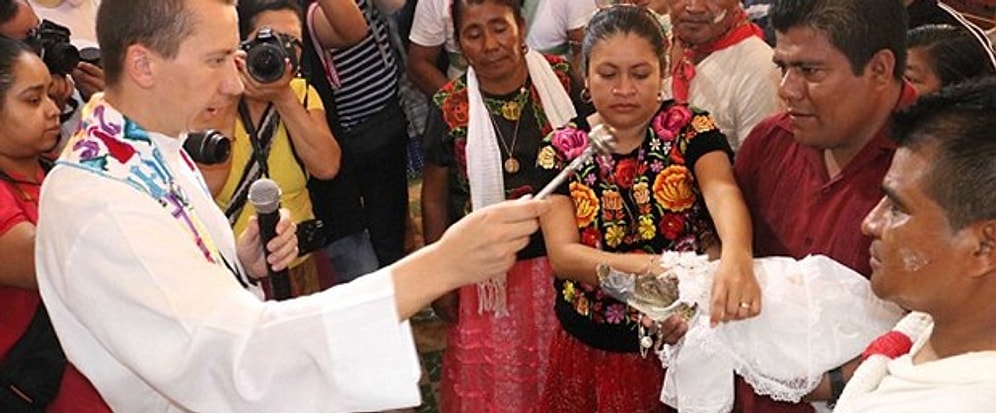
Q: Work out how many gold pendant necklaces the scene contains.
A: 1